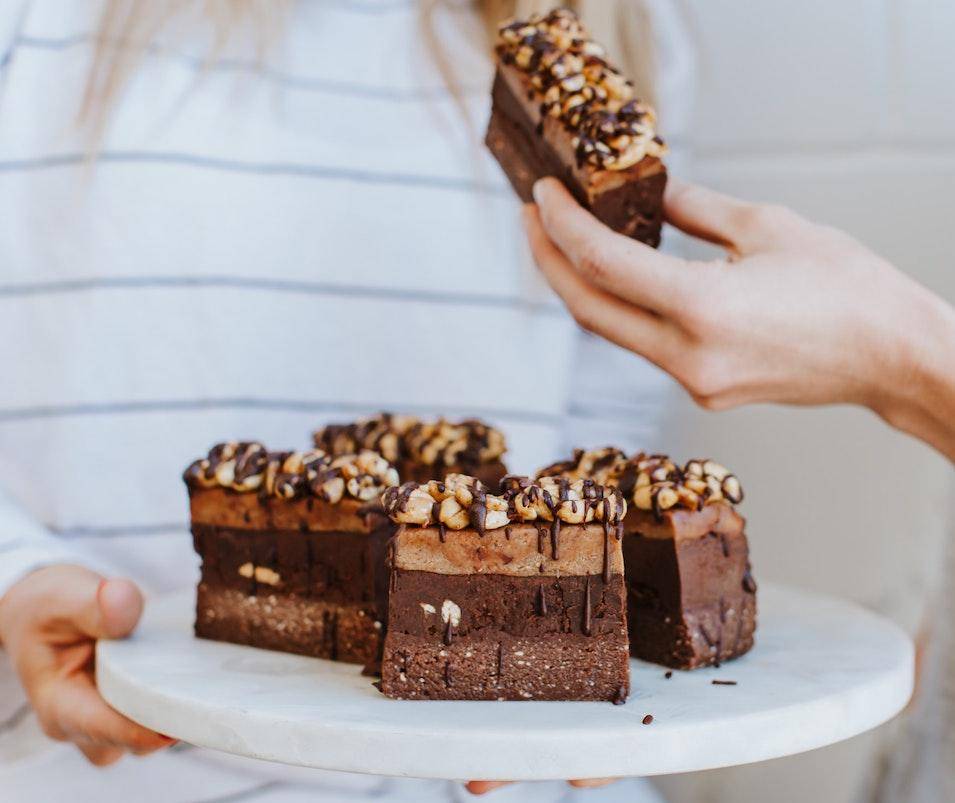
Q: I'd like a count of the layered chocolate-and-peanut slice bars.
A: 5